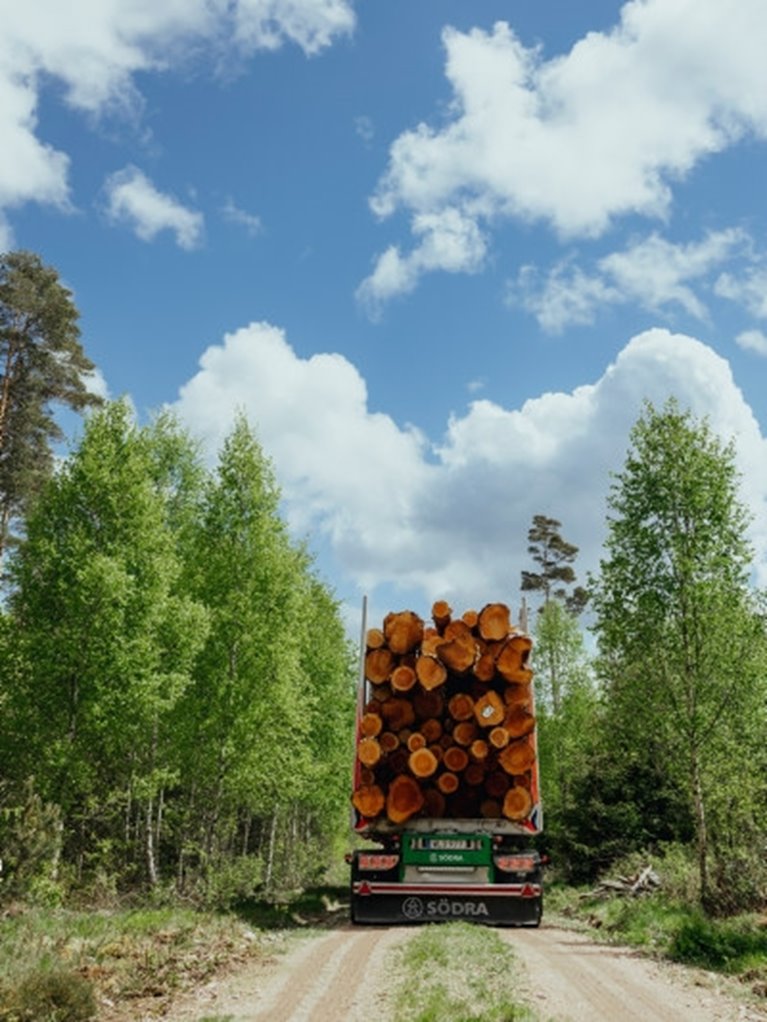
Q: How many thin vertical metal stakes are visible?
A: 2